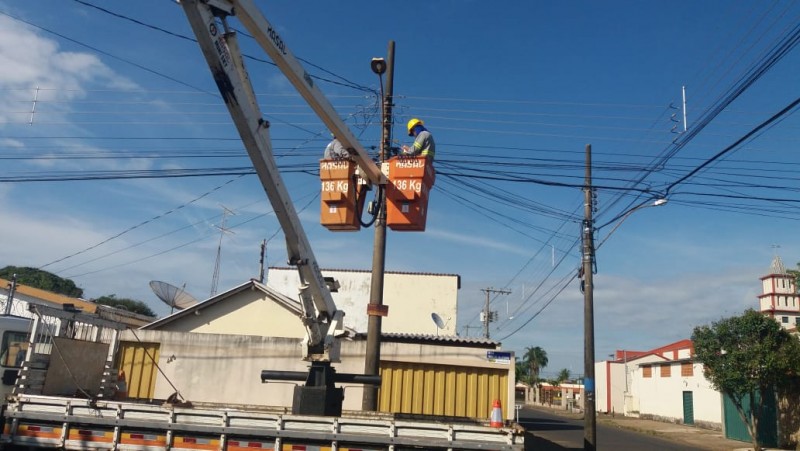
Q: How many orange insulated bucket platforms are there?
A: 2